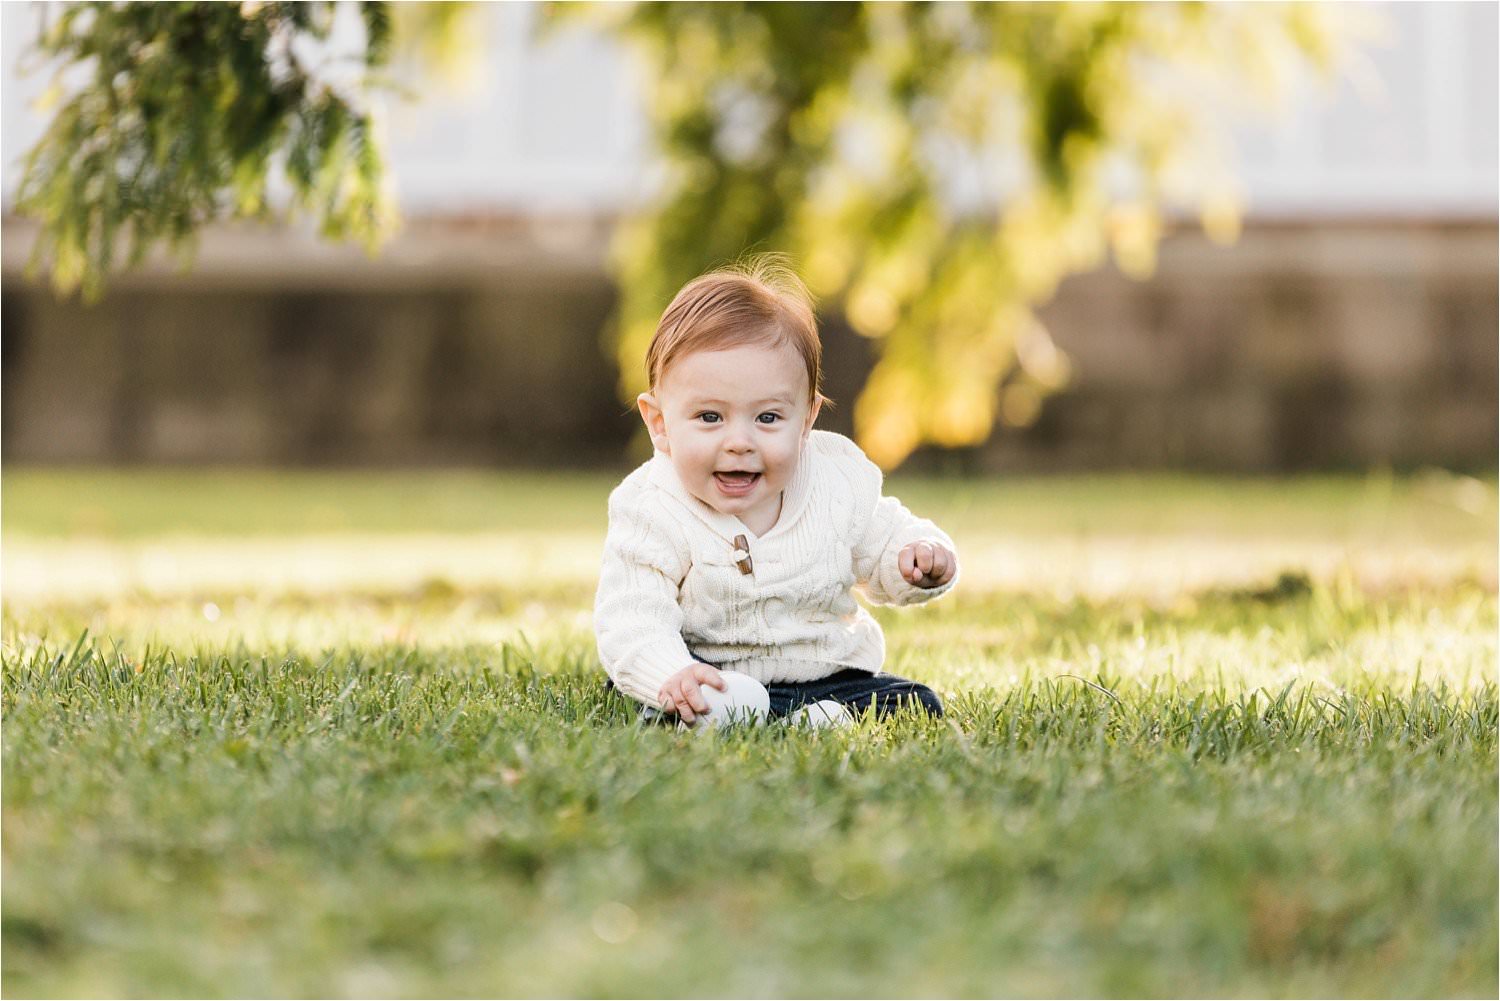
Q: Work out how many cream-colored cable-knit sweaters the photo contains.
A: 1